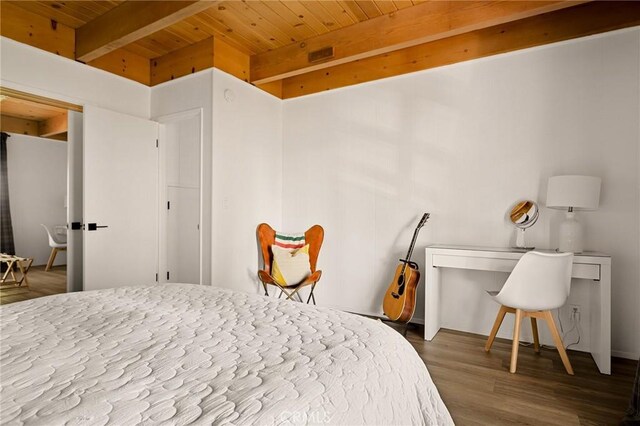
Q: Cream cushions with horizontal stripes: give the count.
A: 1